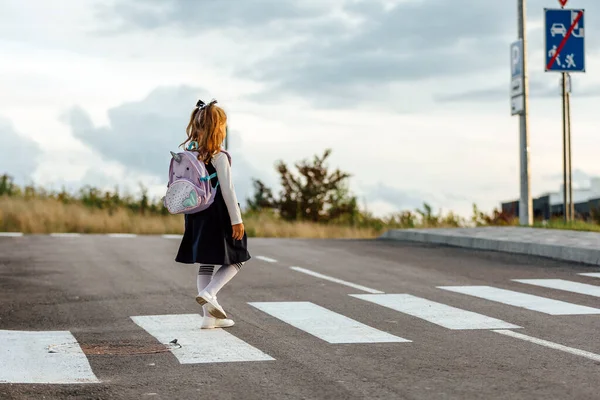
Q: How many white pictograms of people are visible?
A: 2